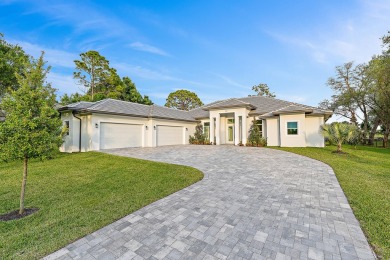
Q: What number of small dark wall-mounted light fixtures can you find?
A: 4